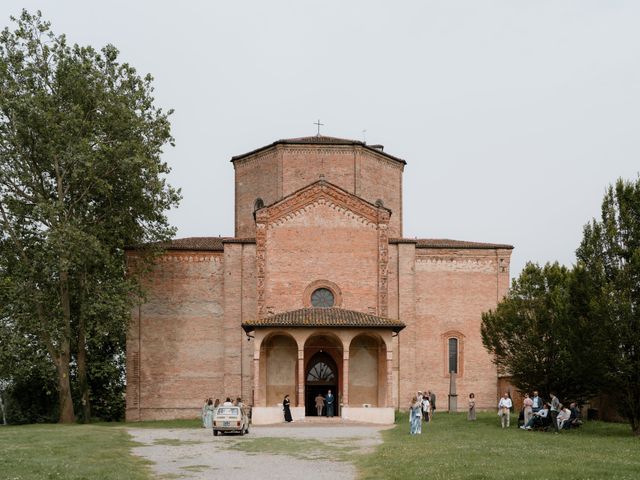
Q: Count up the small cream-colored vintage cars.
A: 1